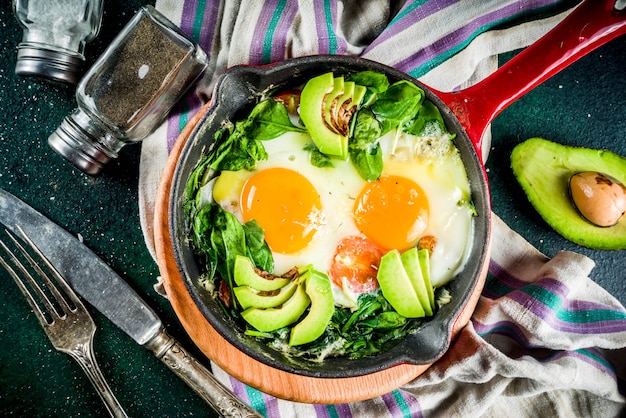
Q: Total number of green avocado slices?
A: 11